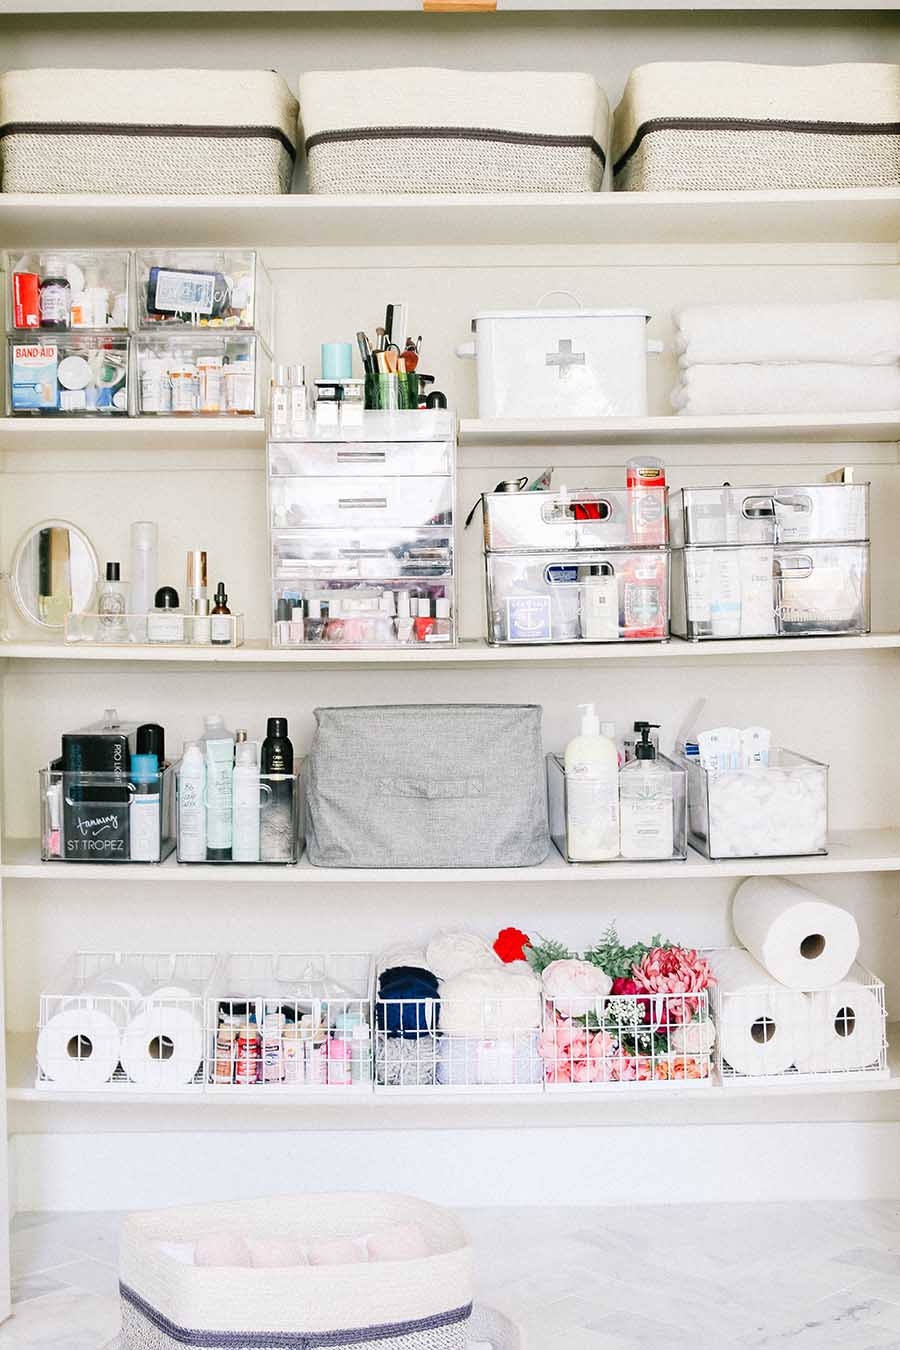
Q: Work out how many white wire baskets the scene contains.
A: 5